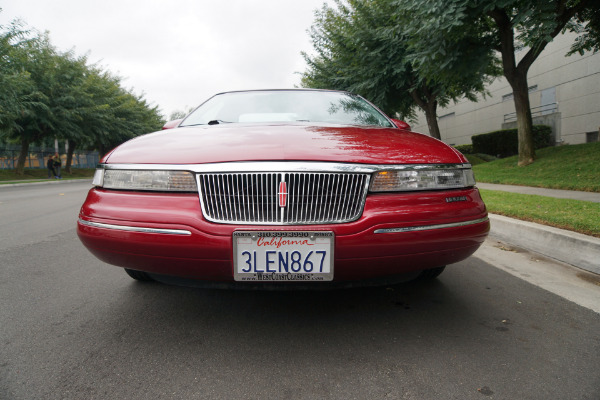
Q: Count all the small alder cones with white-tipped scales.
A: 0